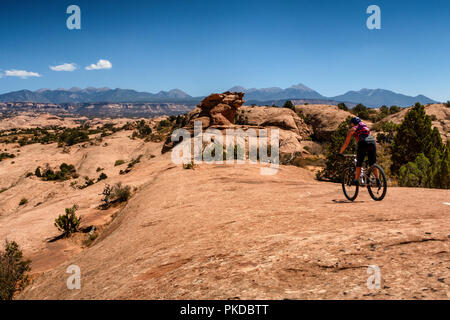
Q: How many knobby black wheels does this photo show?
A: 2